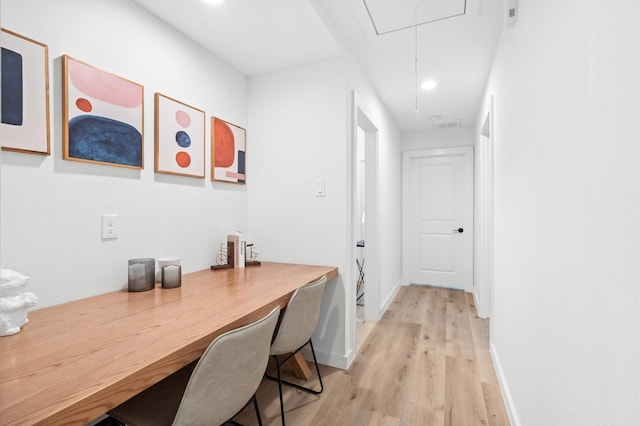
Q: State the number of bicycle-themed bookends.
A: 2